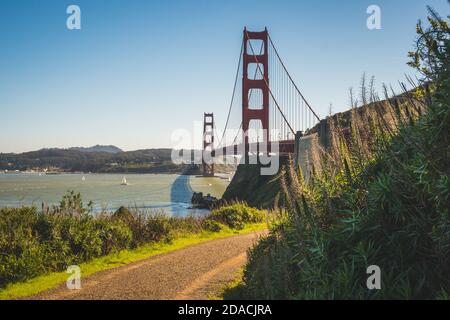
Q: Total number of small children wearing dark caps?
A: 0